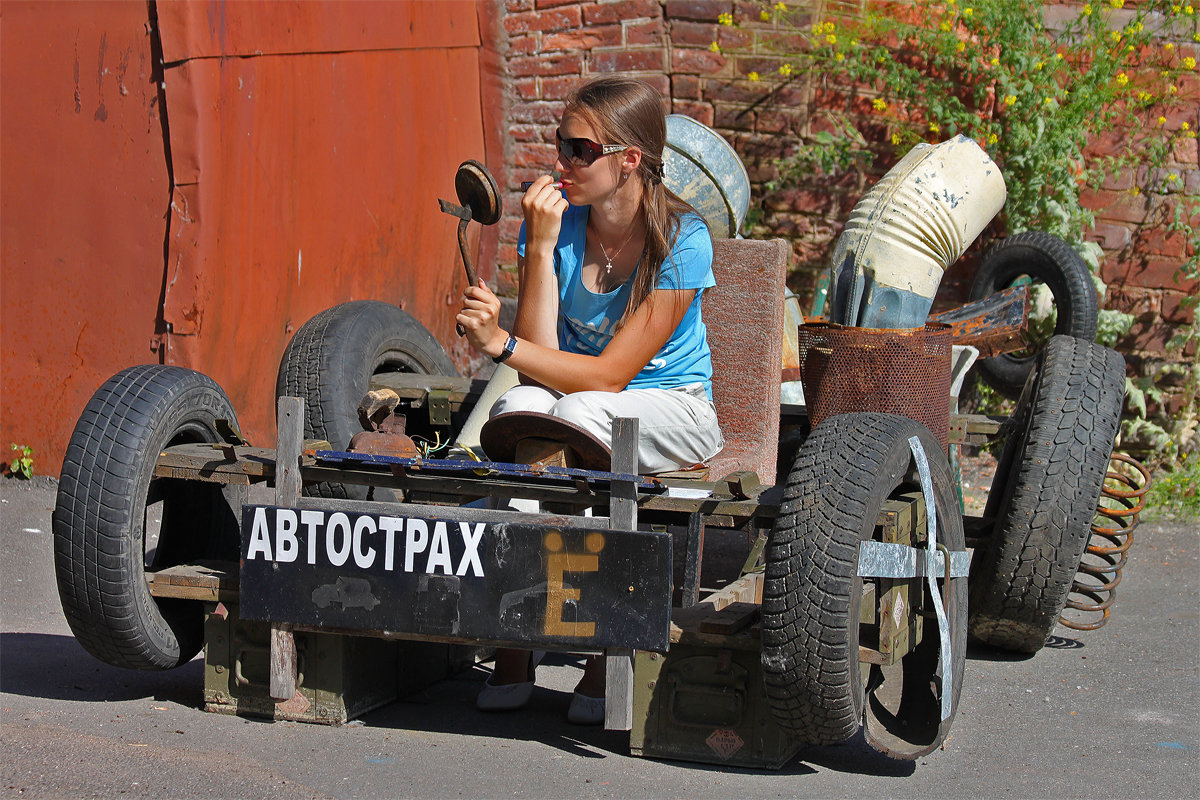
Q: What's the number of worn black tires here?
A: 5